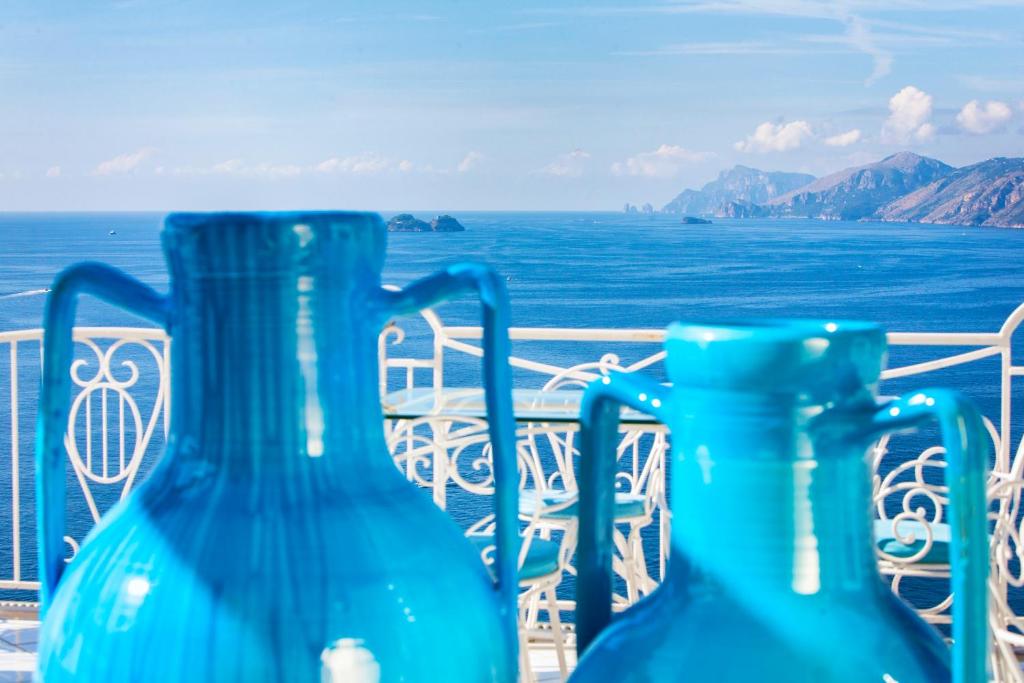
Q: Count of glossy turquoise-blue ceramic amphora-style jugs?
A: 2